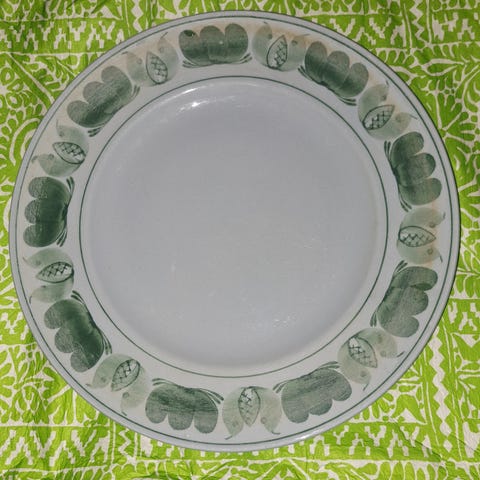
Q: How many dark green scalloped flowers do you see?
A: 9